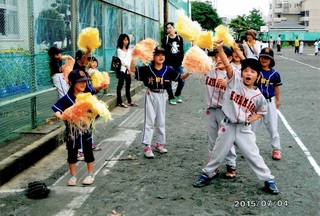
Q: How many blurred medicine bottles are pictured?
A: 0